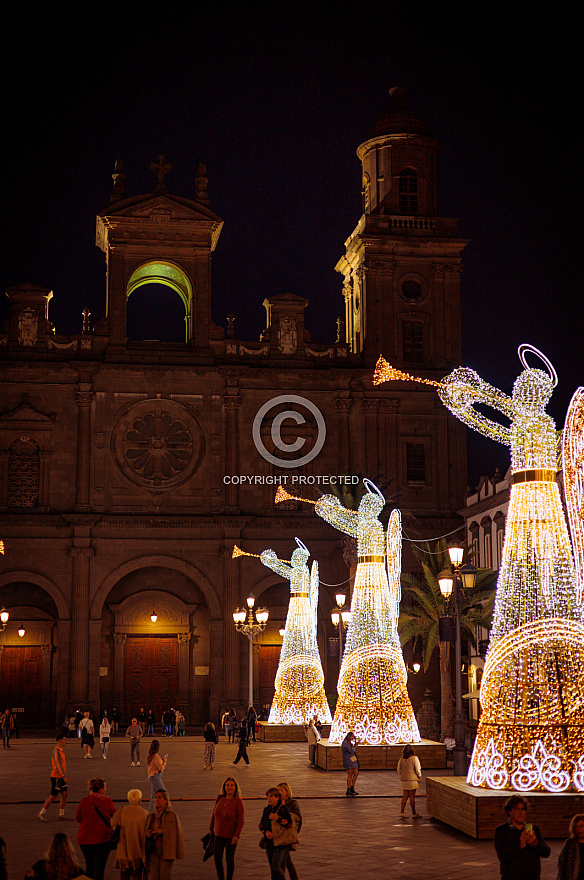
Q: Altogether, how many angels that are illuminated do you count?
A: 3